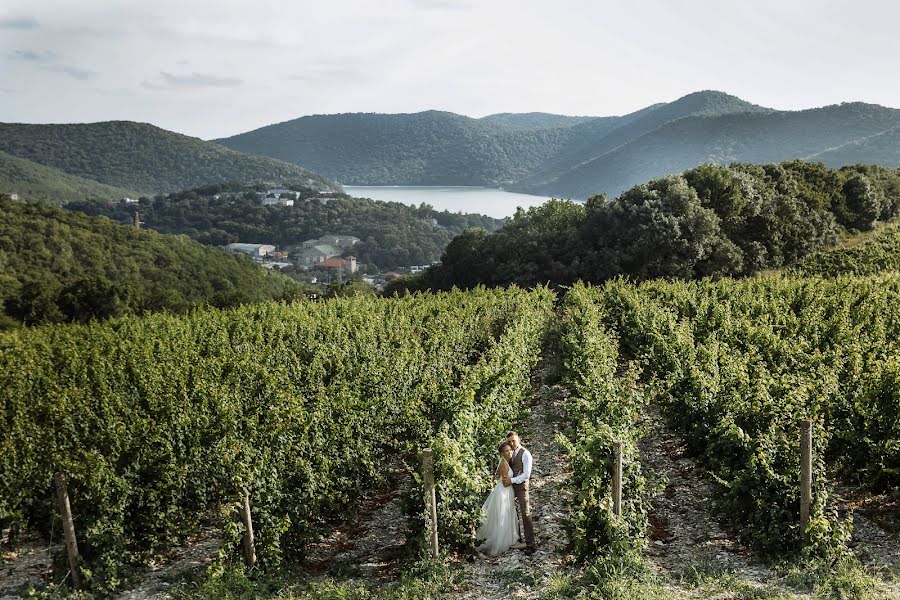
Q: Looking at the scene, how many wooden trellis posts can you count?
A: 5